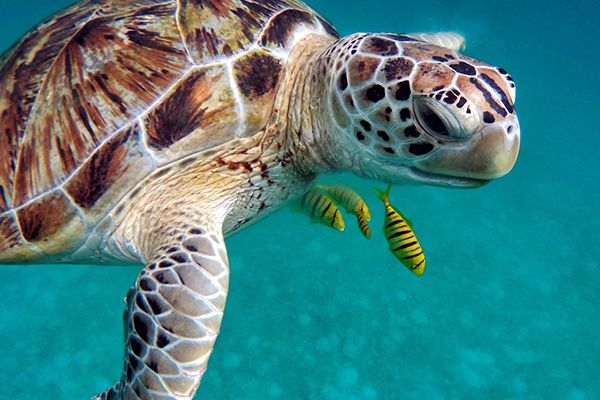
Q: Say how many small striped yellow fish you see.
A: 4